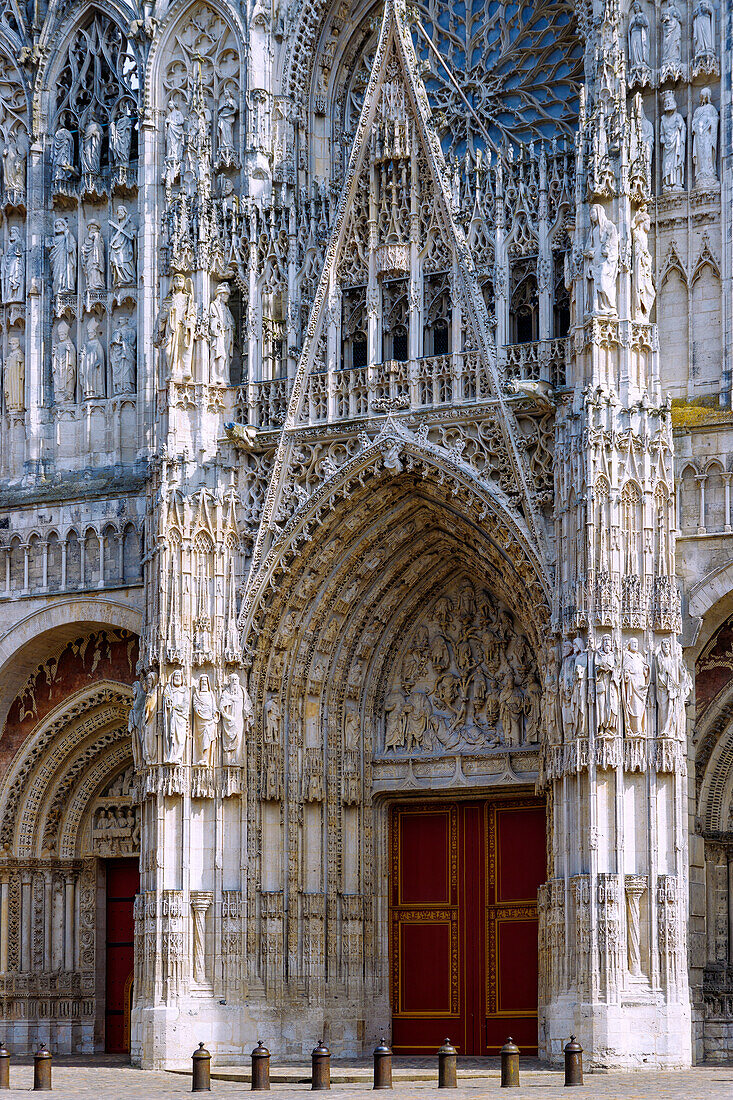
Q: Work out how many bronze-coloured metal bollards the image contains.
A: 9